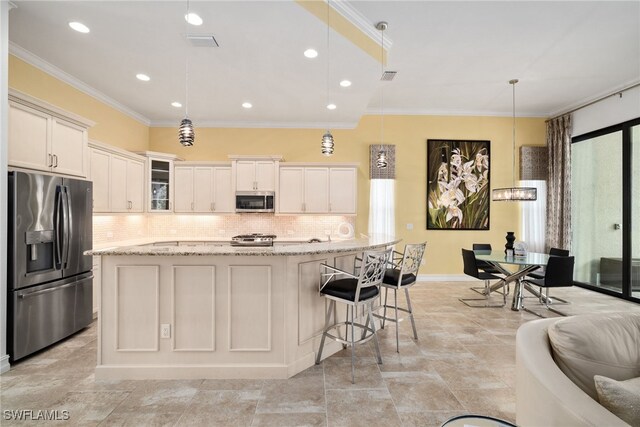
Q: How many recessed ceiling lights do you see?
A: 8